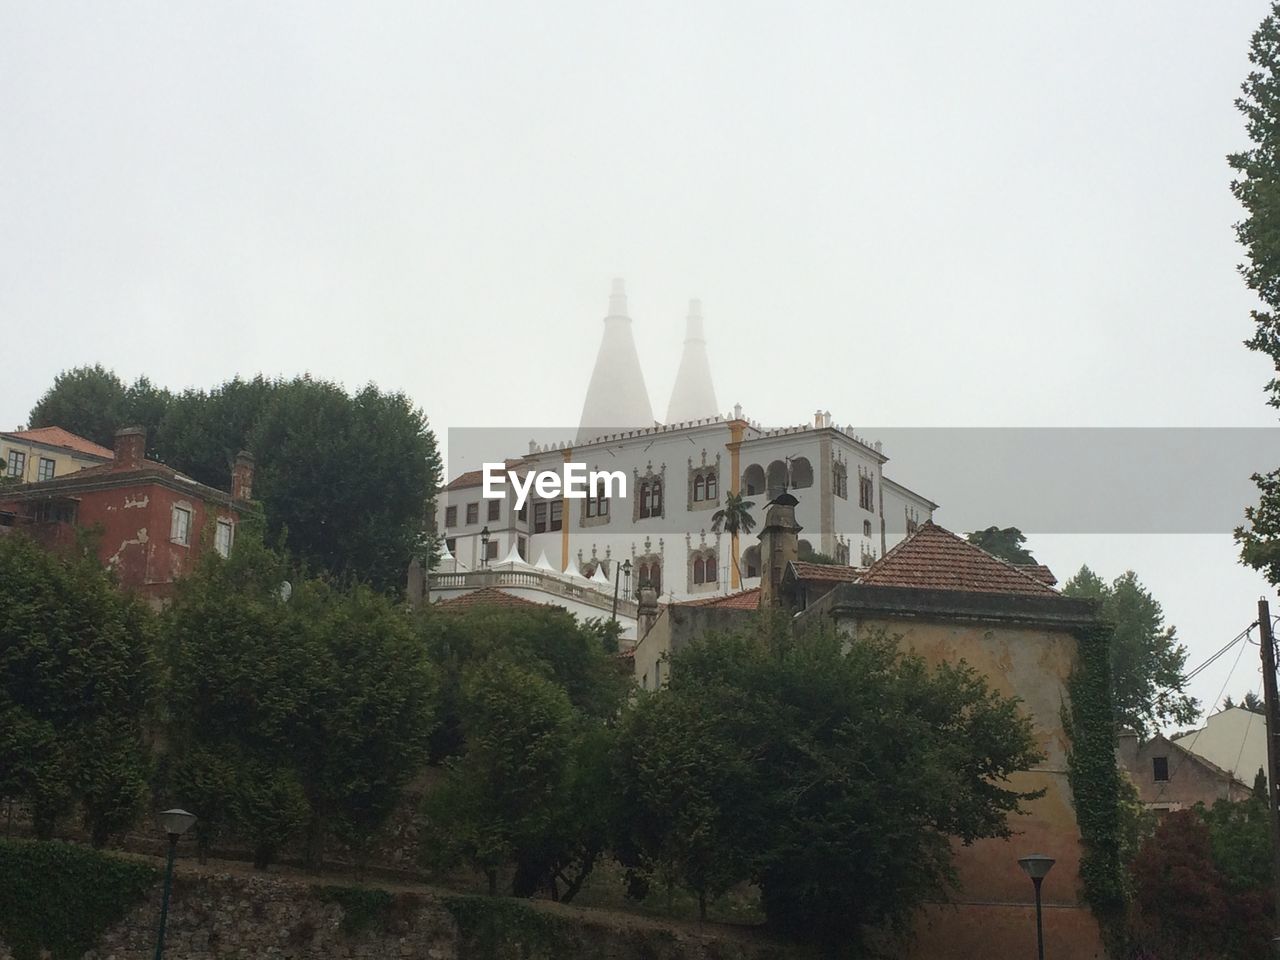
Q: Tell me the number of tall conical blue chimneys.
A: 0